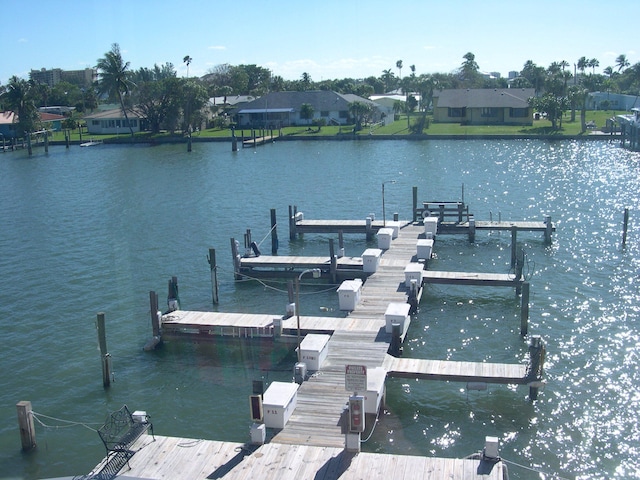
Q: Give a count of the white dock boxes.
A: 11